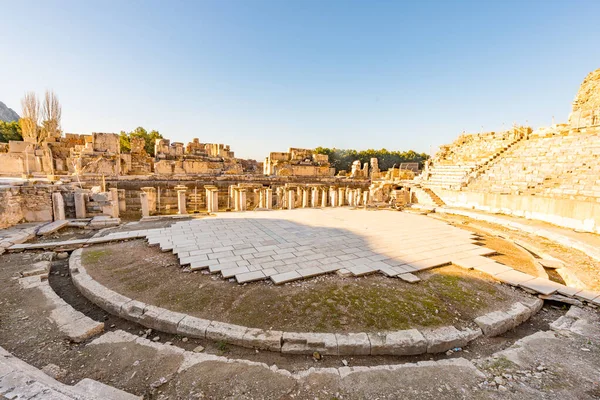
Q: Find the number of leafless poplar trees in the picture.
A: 2